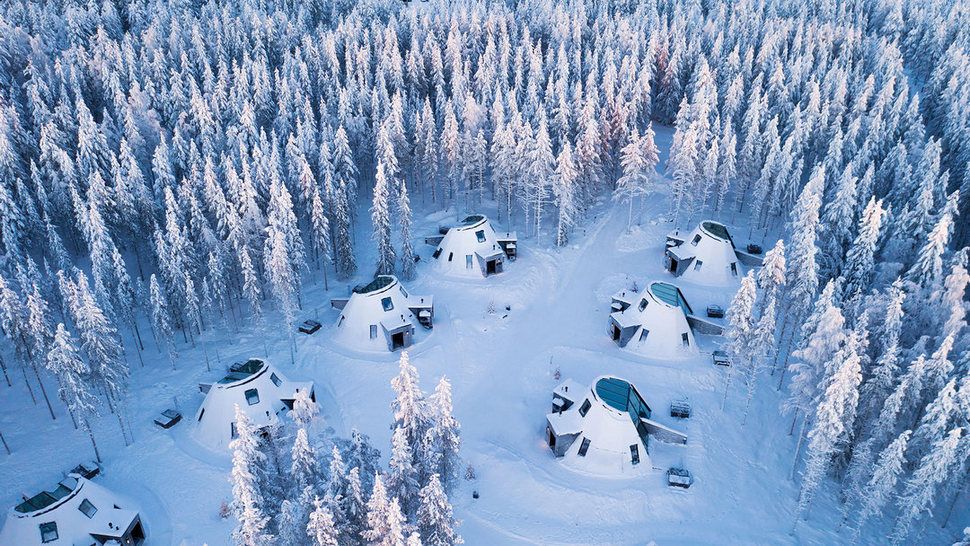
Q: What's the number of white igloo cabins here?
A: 7